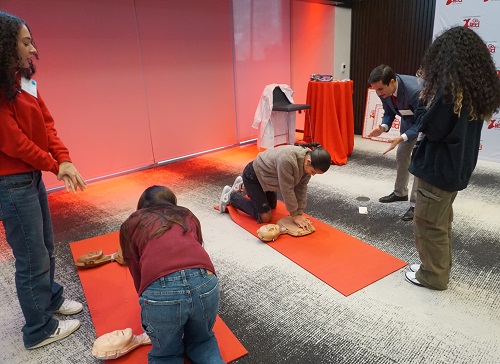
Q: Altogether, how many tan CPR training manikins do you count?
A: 3